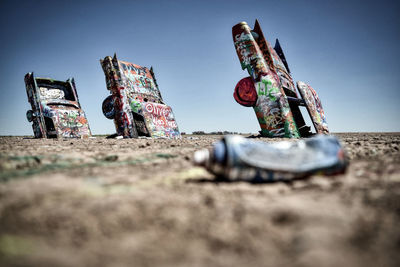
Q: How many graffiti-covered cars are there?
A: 3